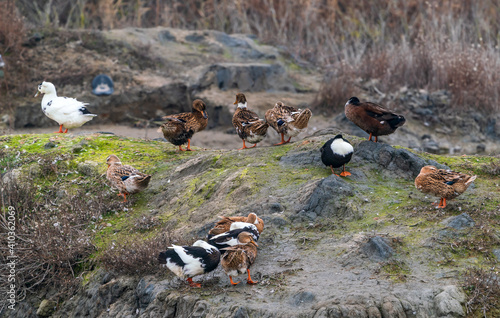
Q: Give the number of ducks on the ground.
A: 12